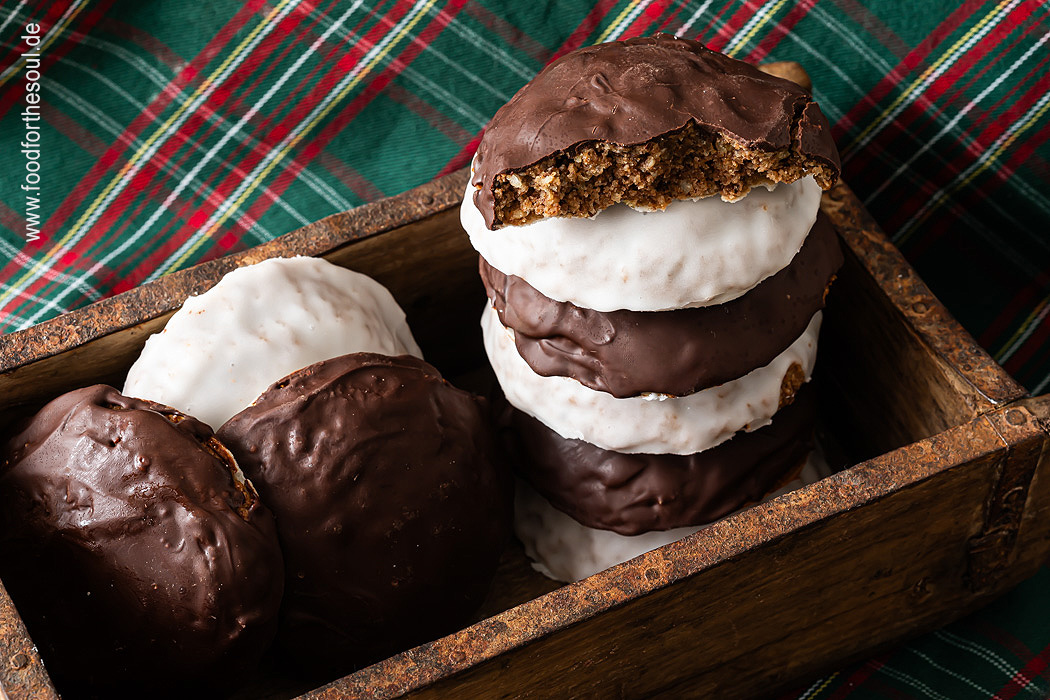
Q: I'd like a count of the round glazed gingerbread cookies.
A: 9